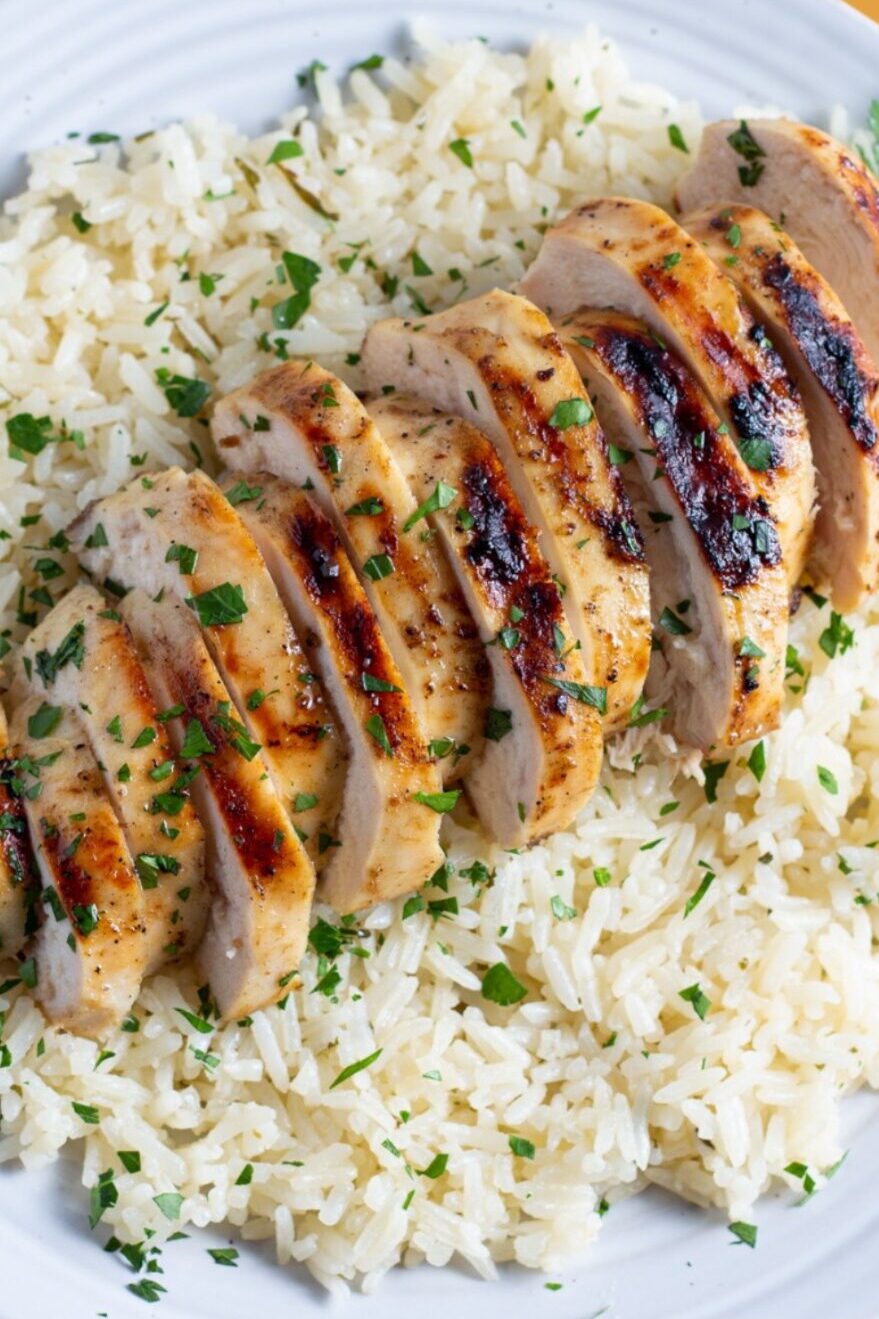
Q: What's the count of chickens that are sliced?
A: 13